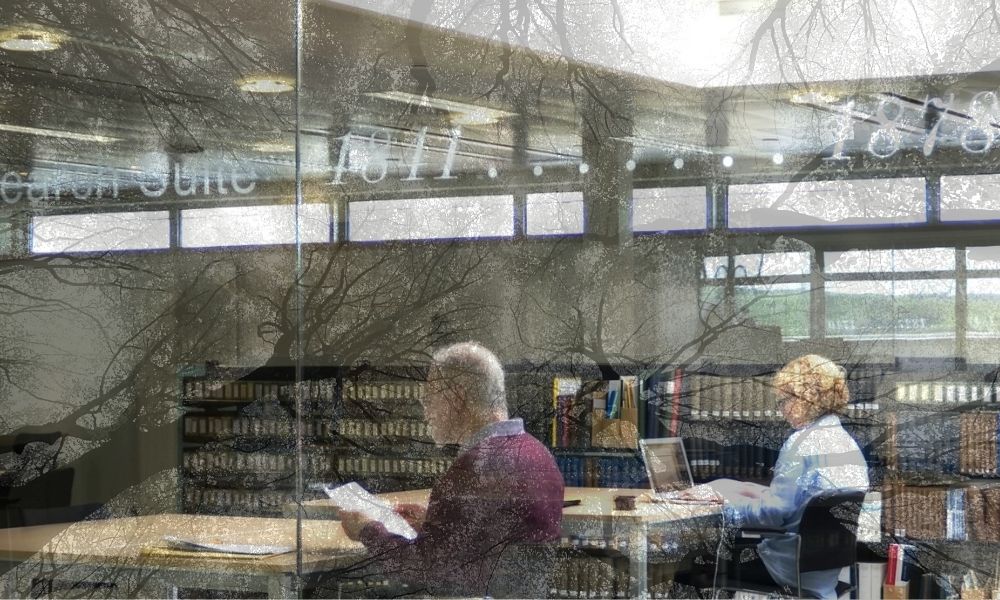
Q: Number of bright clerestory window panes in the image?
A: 7